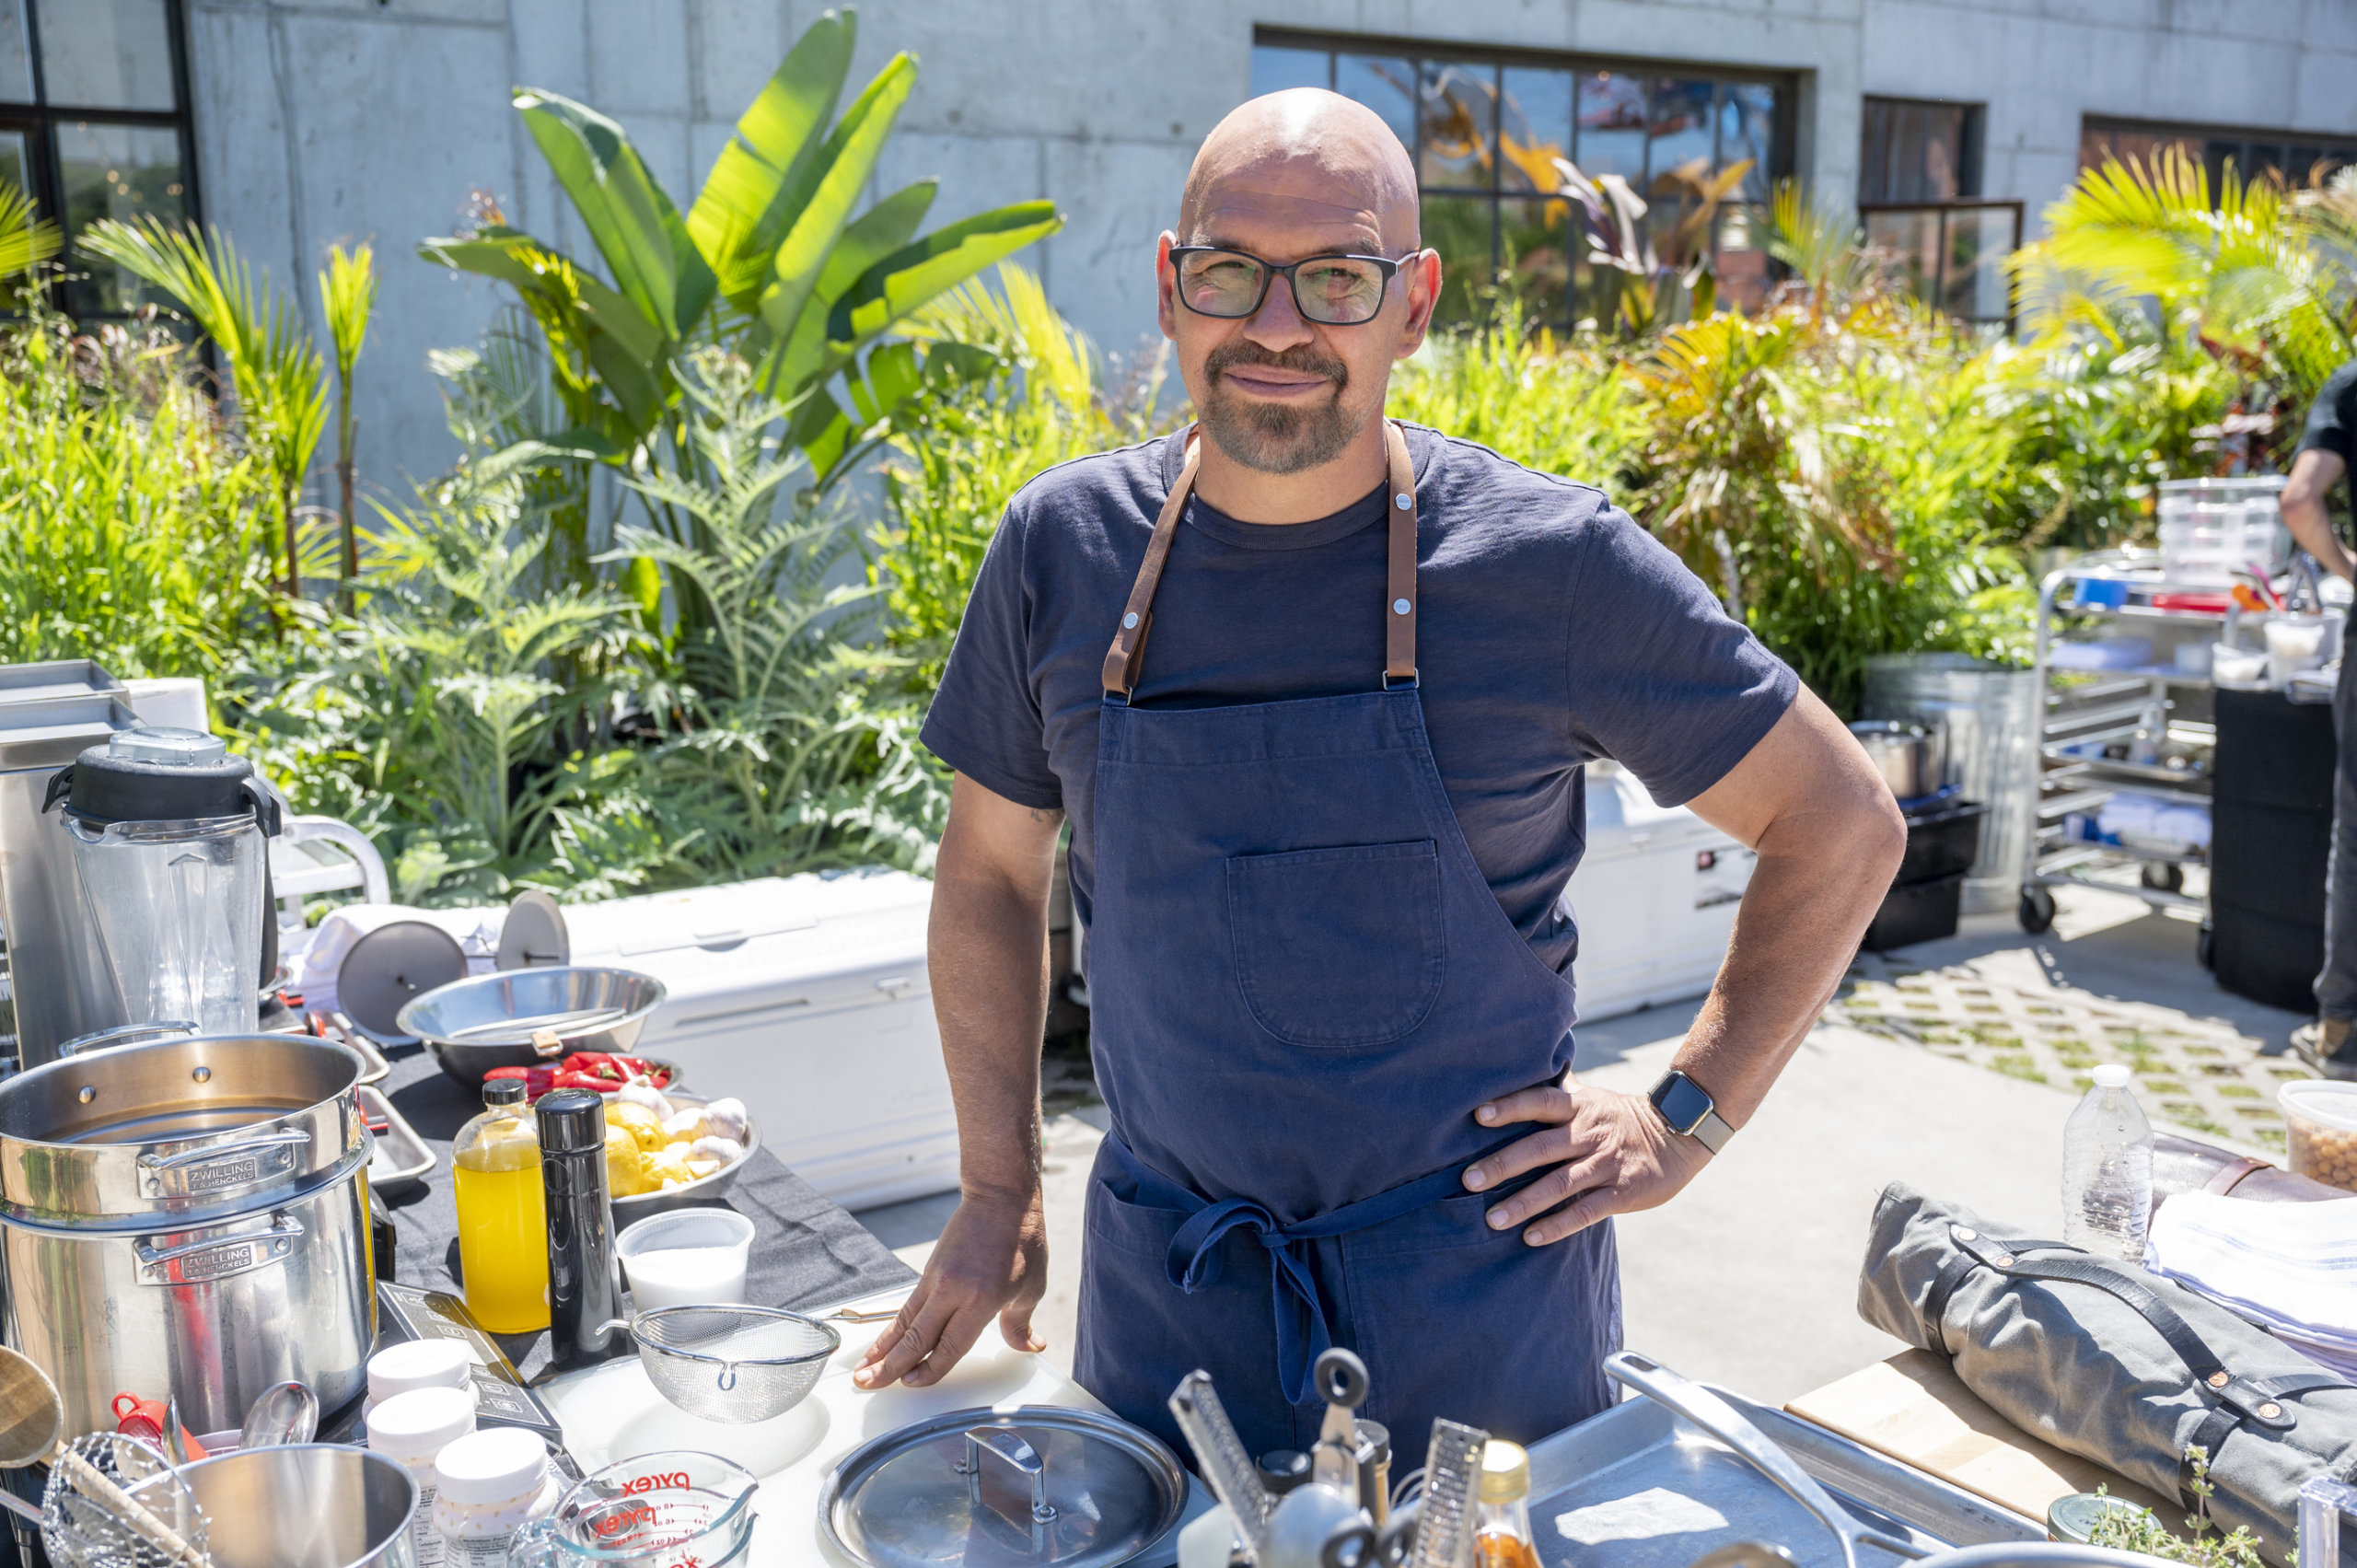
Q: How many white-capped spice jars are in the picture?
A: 3